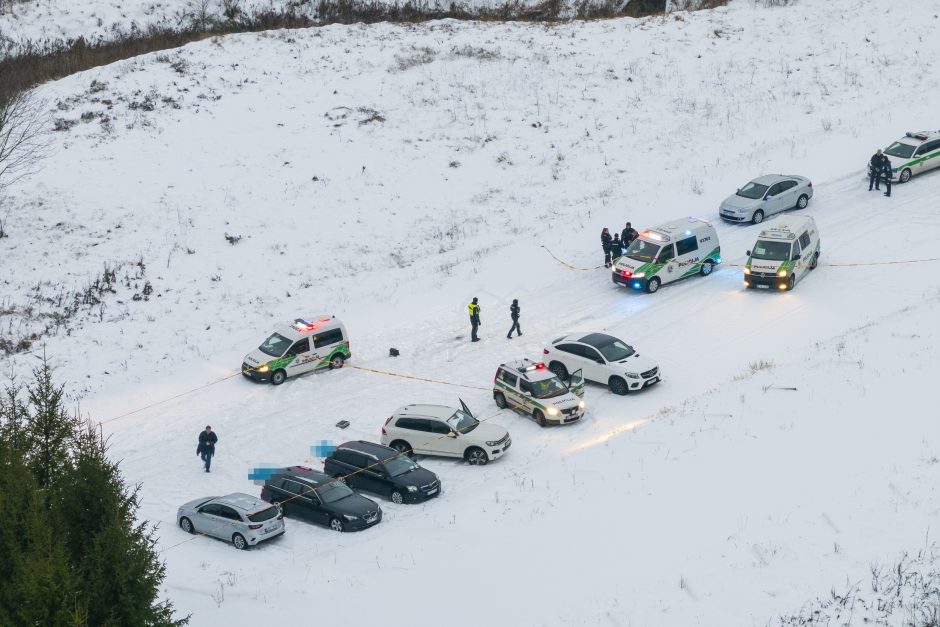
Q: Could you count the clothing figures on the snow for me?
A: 8